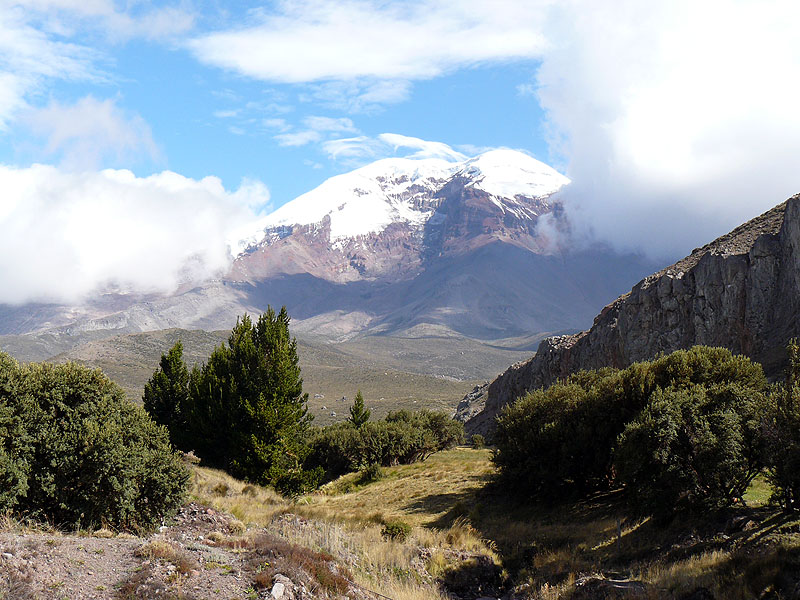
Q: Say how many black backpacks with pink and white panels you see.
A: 0